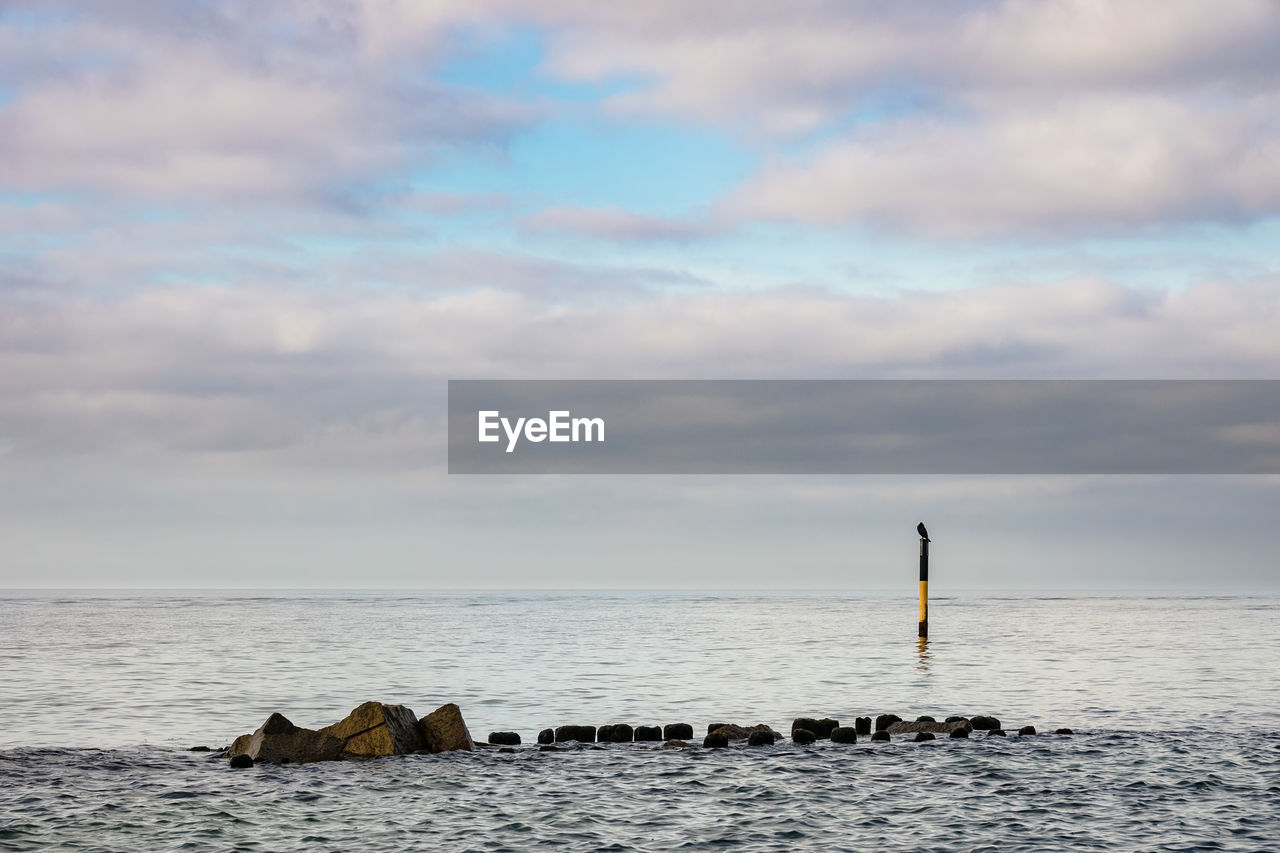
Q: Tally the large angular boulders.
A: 3